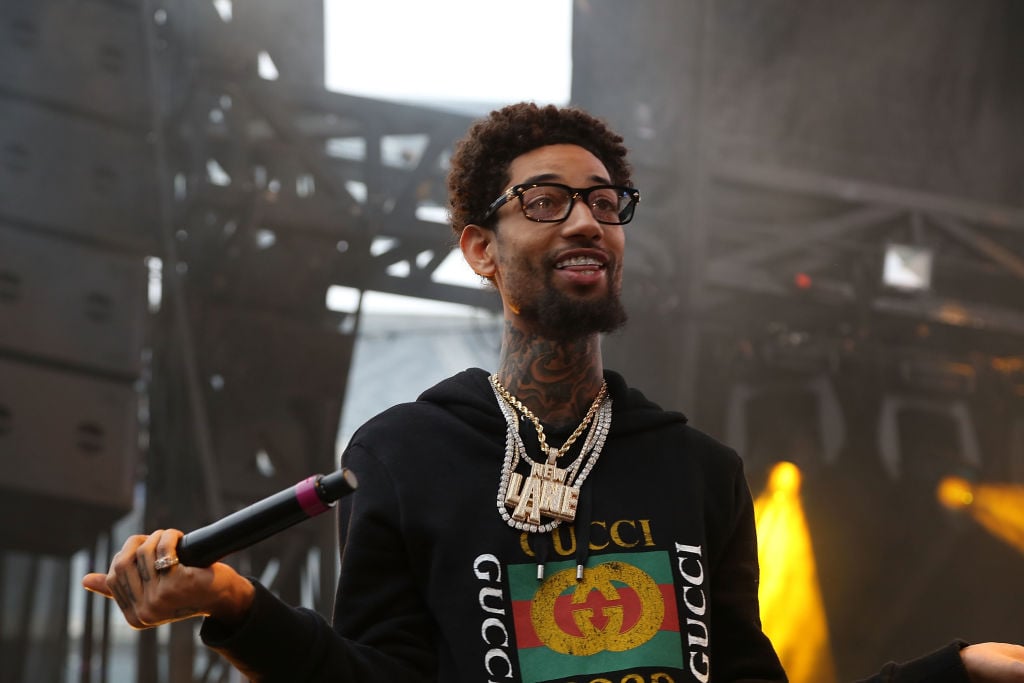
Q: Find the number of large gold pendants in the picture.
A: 1